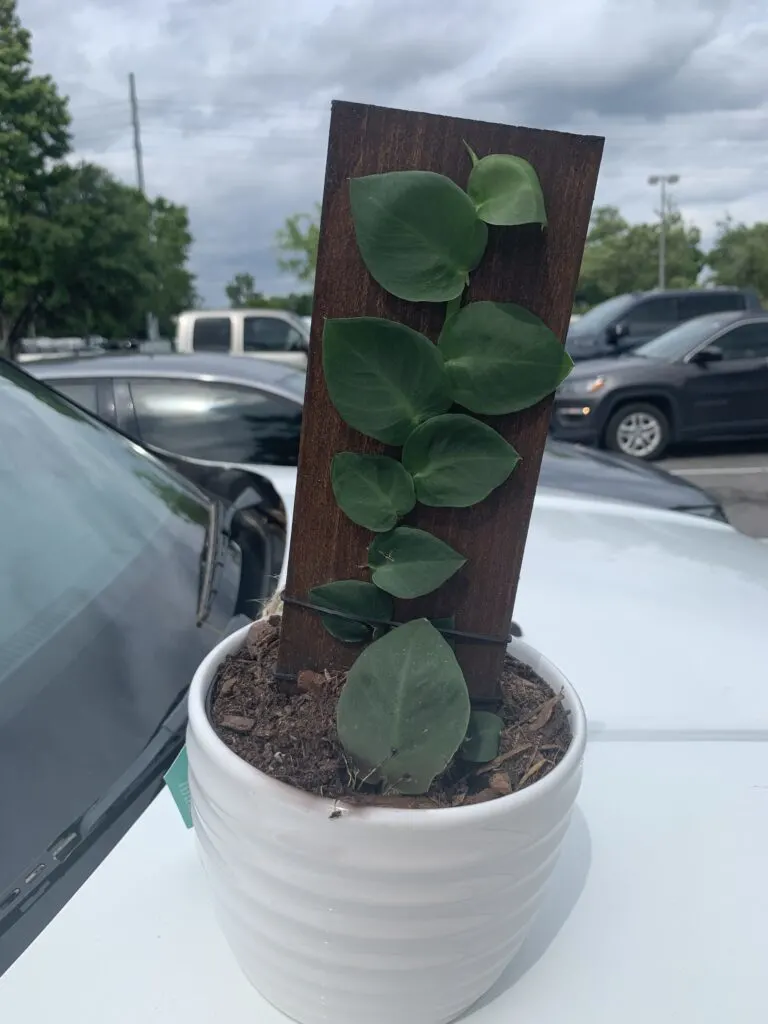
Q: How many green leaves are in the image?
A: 11